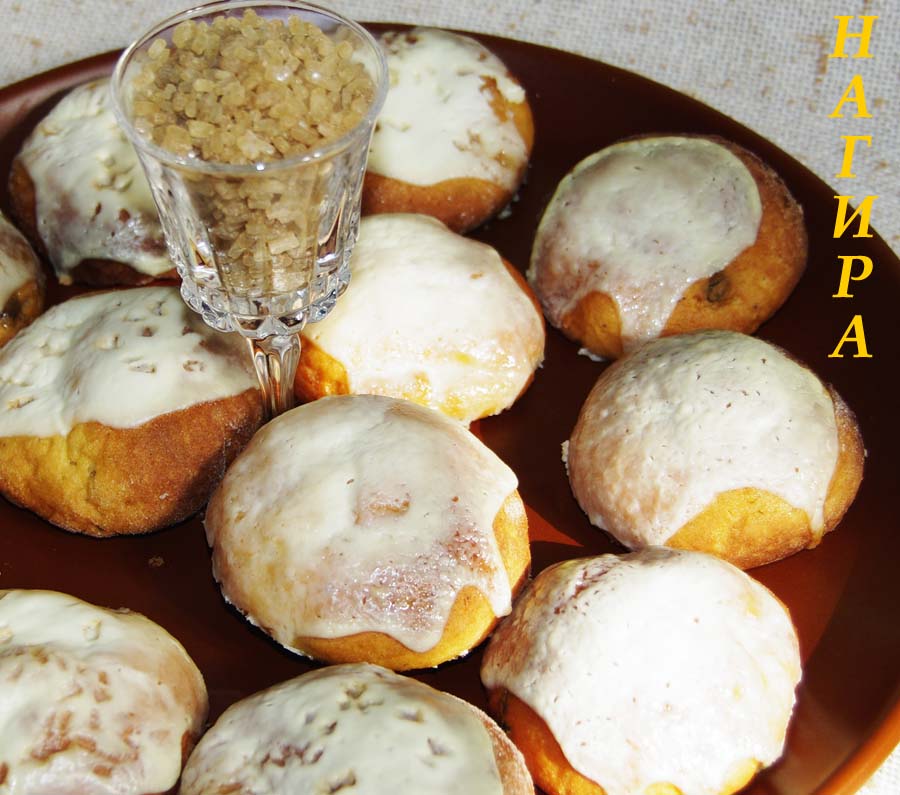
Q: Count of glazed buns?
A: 11